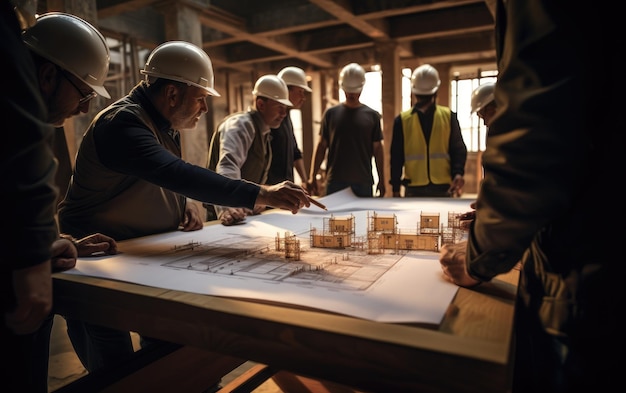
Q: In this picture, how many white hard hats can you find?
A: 7